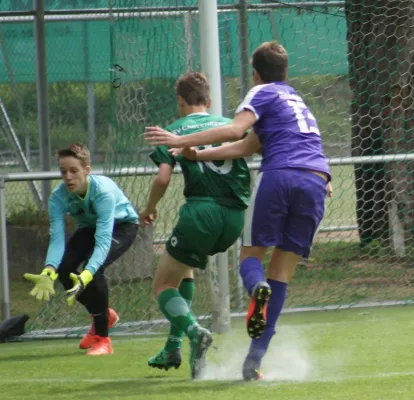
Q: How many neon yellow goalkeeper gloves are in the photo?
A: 2